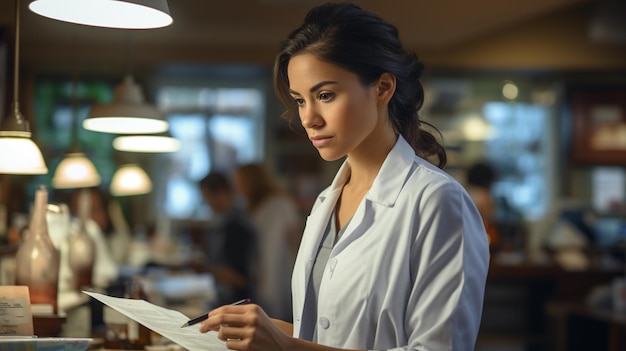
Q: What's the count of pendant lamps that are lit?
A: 6